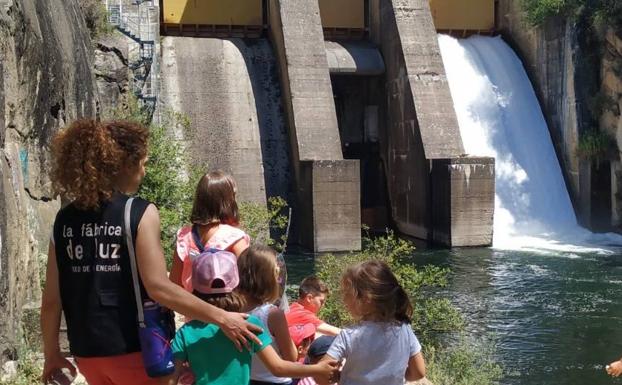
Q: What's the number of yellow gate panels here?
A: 3